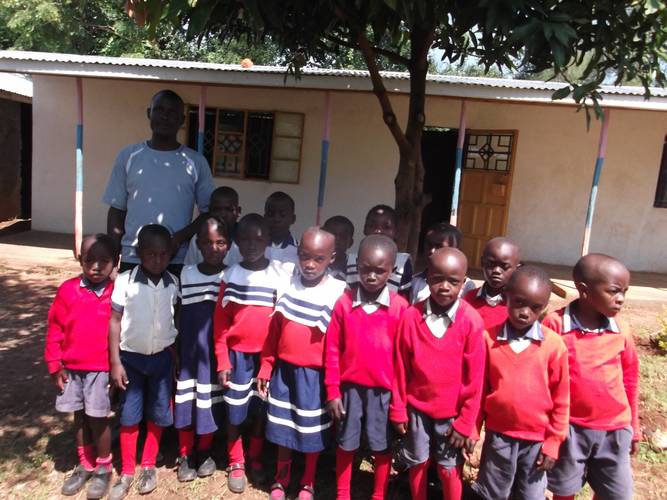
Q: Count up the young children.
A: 15